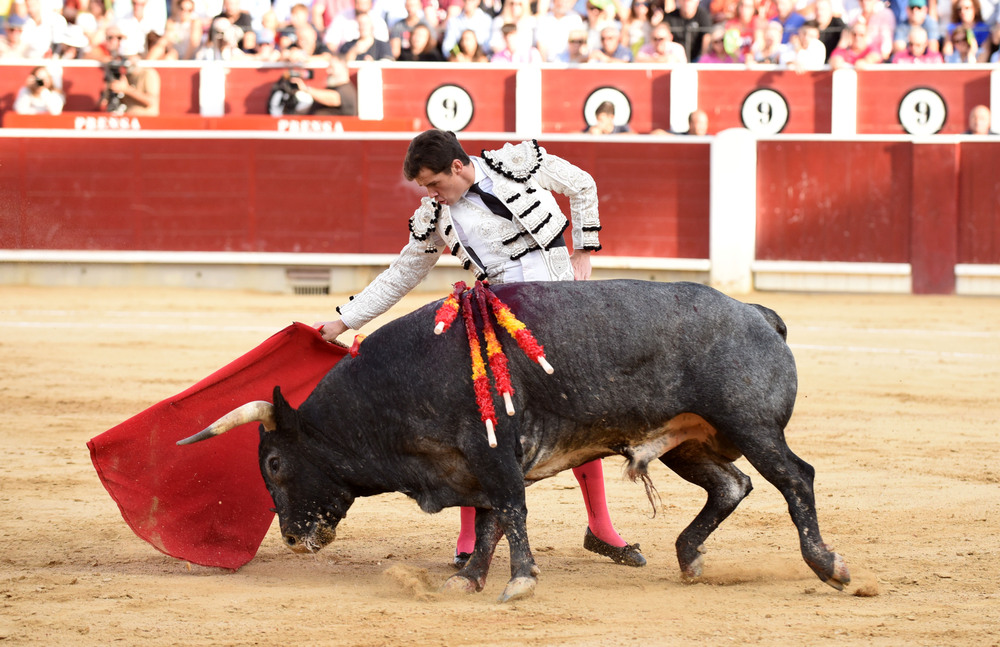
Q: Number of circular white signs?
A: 4